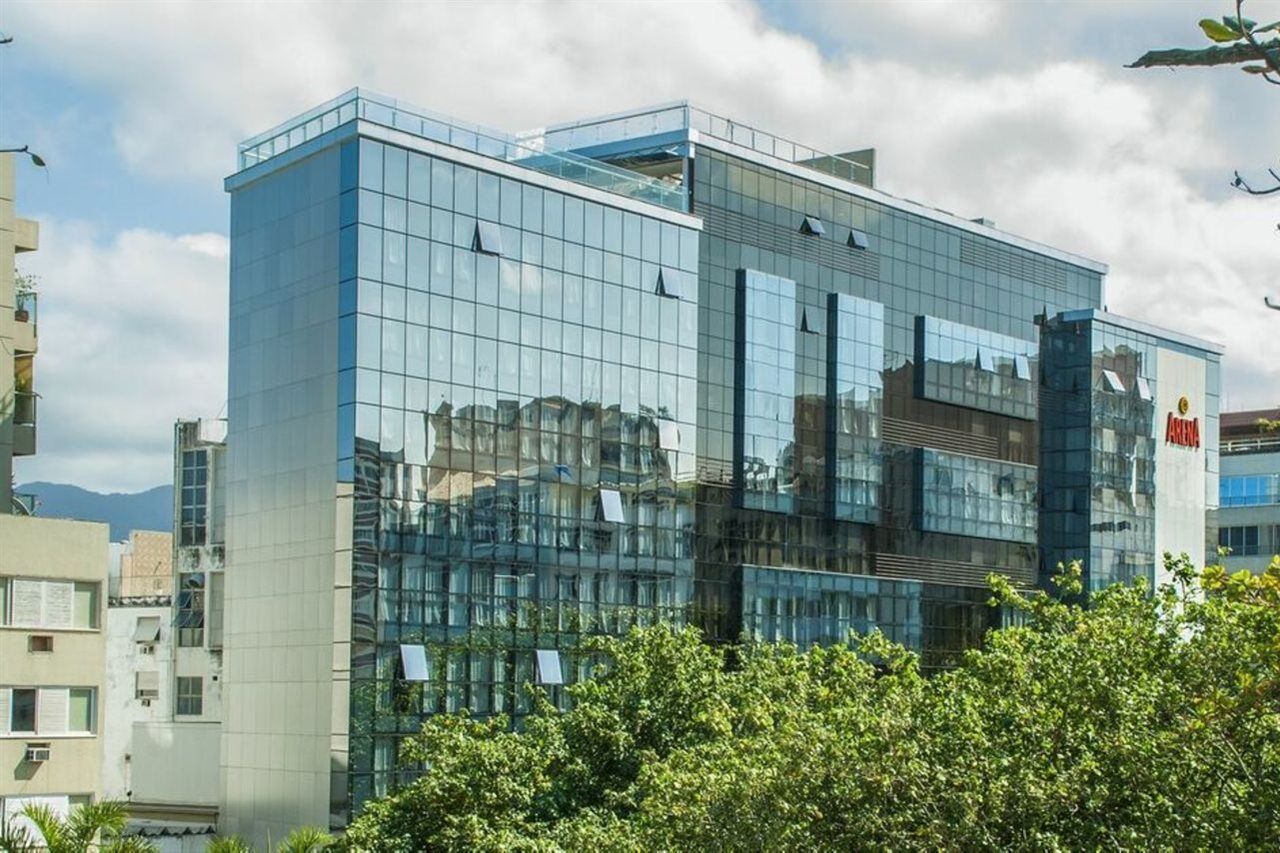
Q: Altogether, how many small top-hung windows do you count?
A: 13